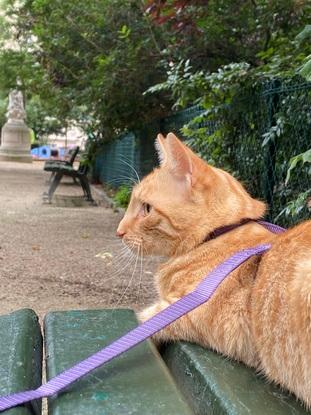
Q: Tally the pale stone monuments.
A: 1